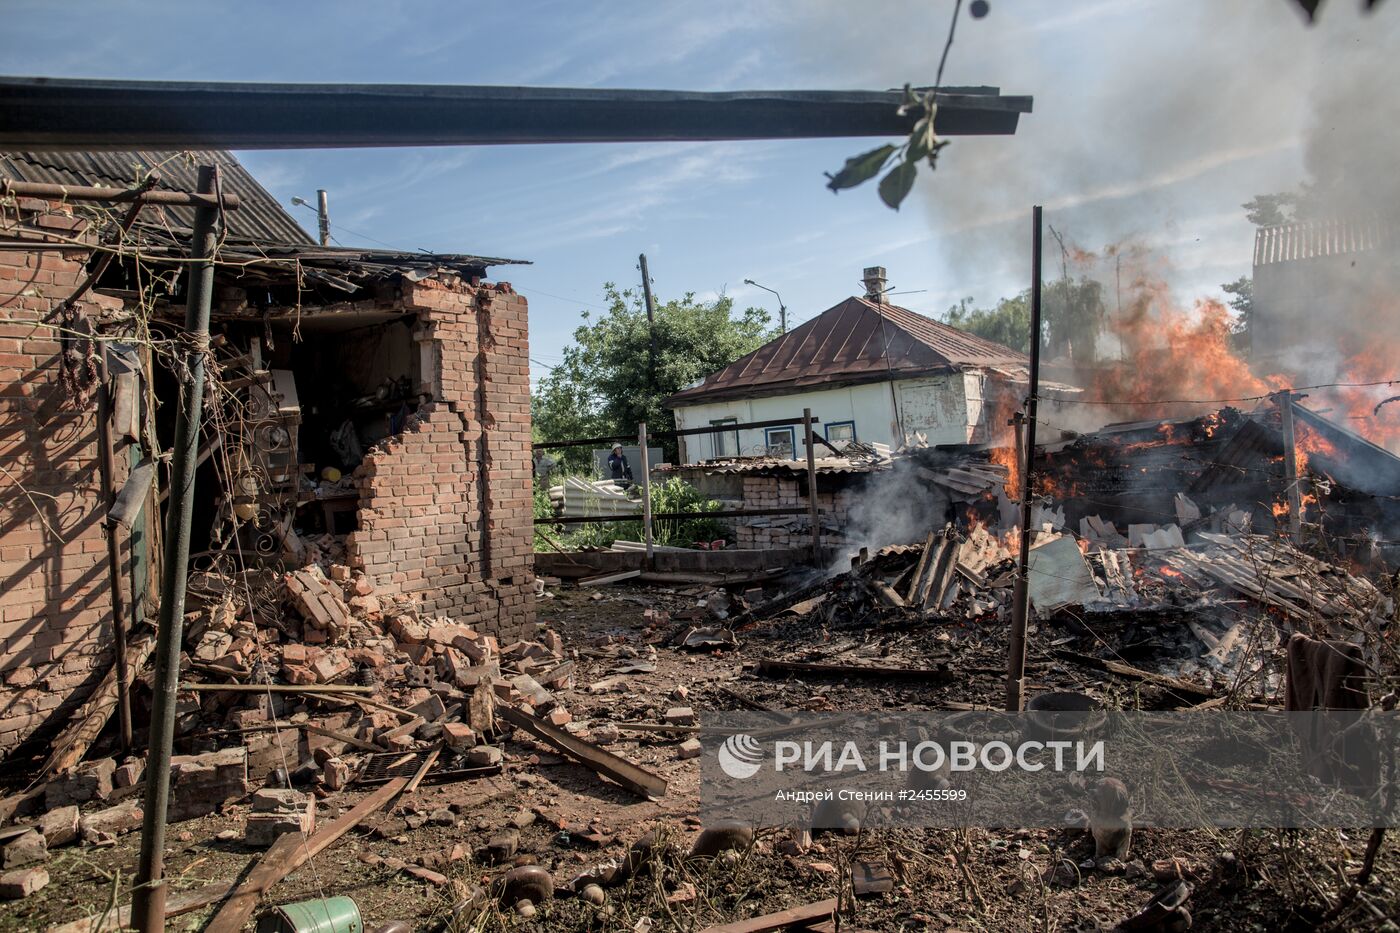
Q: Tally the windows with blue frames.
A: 2